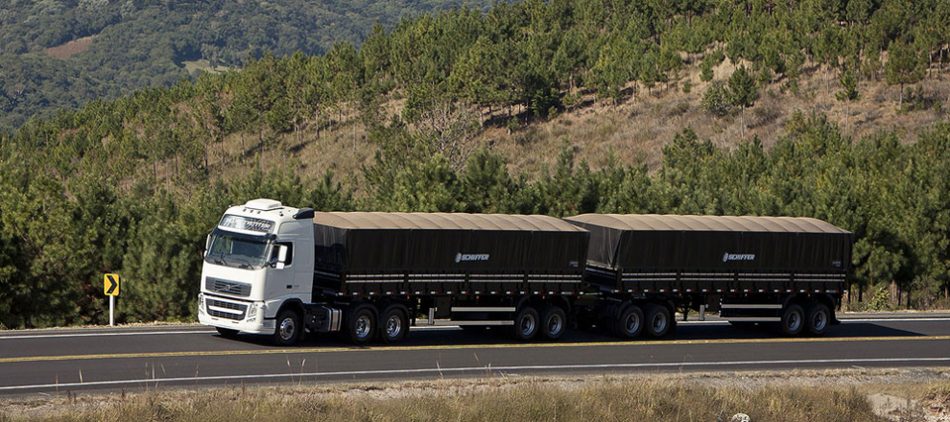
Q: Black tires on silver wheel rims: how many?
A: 9